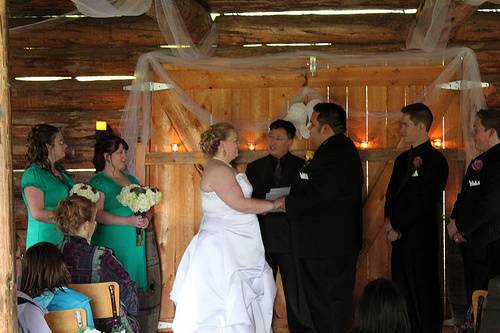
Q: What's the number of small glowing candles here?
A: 4